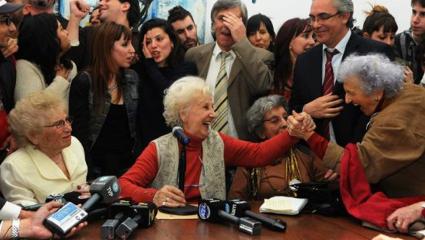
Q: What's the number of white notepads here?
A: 1